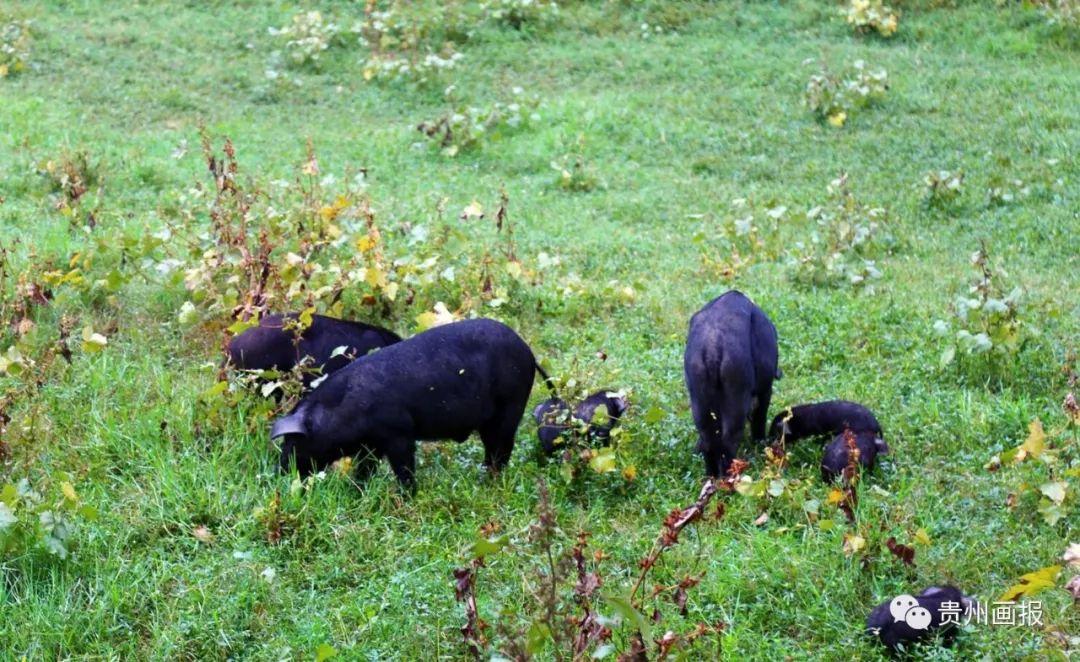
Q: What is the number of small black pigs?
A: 5